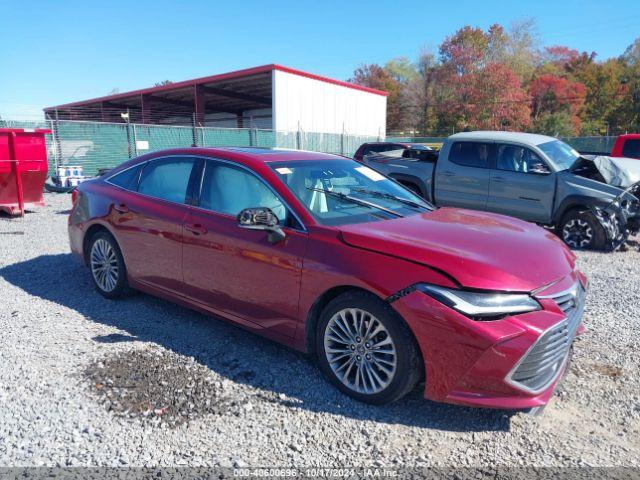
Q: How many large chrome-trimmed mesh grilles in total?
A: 1